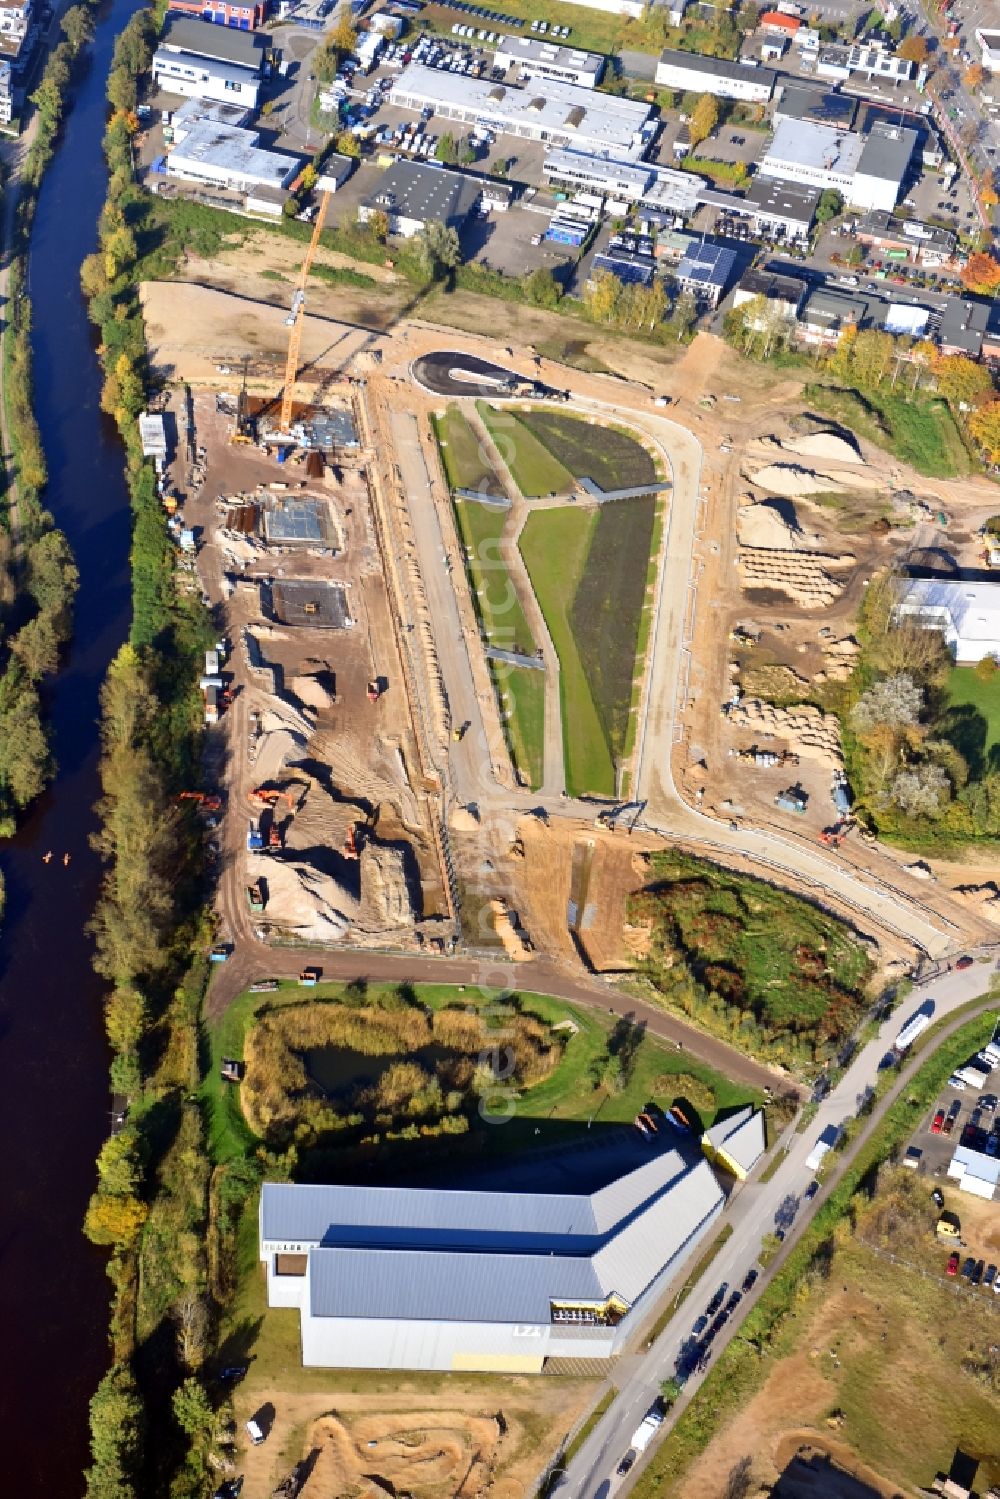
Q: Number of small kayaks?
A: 2